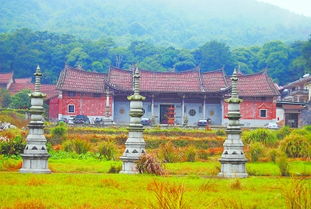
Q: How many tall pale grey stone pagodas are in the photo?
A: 3